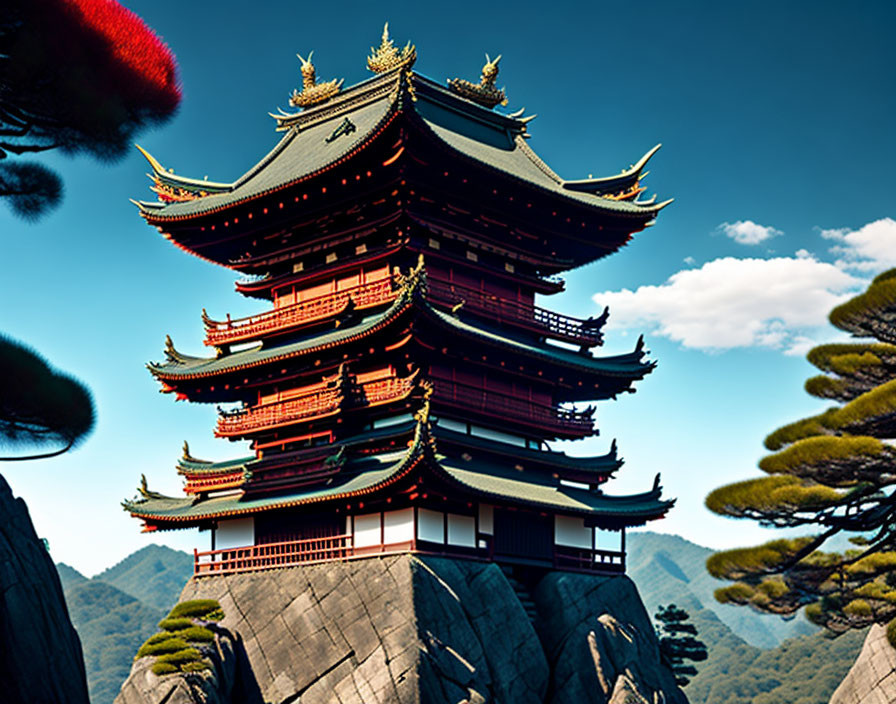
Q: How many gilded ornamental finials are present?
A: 3